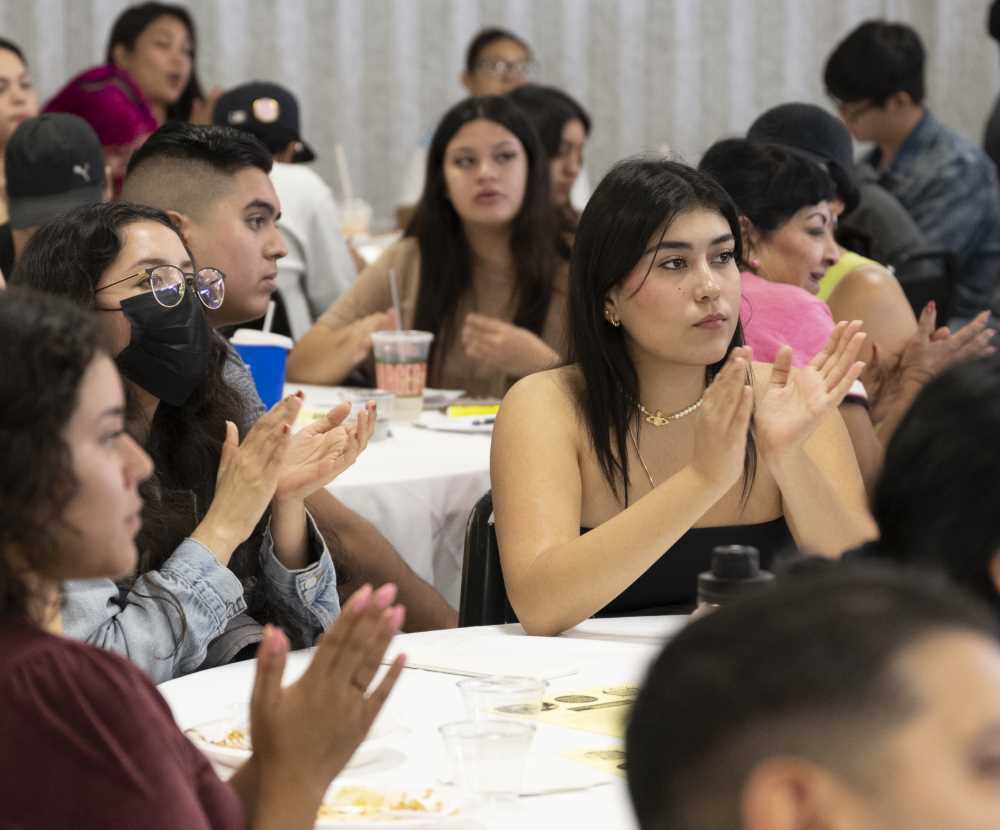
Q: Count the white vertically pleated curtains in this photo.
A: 1